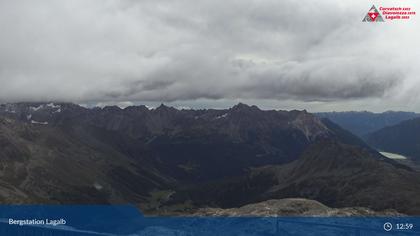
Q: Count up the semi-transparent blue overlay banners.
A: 1